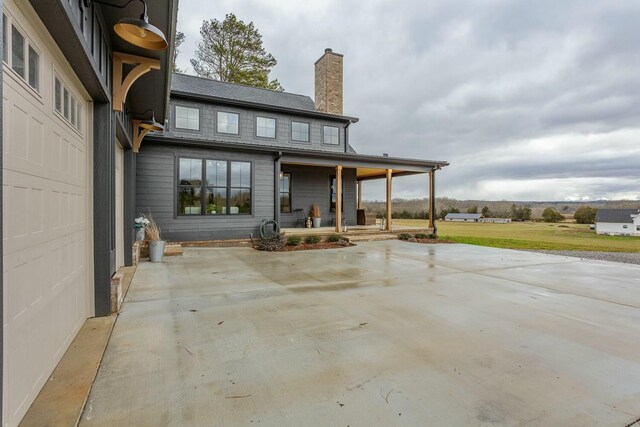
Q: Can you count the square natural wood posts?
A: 4